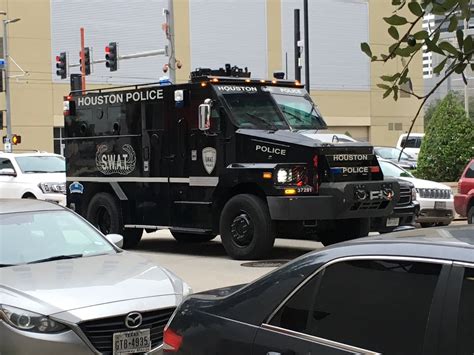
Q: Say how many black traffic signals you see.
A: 3